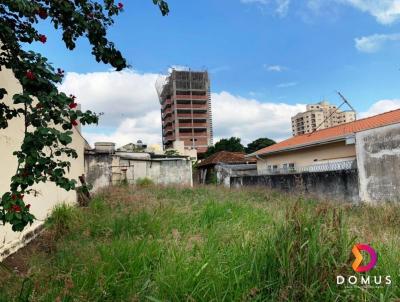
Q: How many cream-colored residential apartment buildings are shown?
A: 1